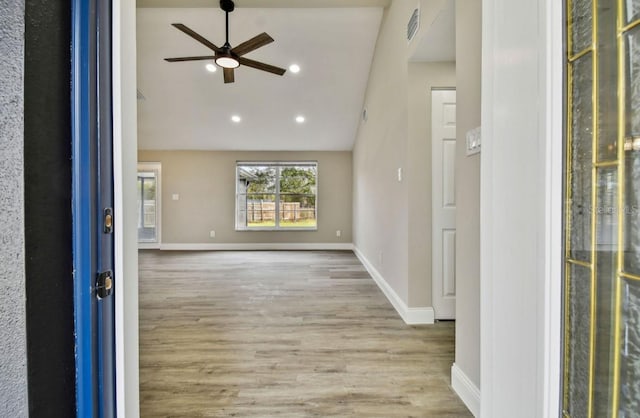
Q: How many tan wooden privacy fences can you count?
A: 1